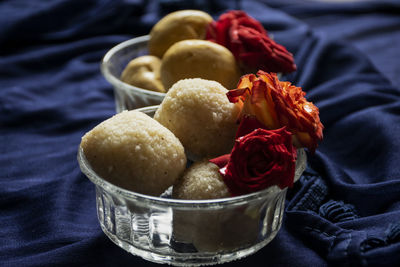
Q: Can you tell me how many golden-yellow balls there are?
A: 3